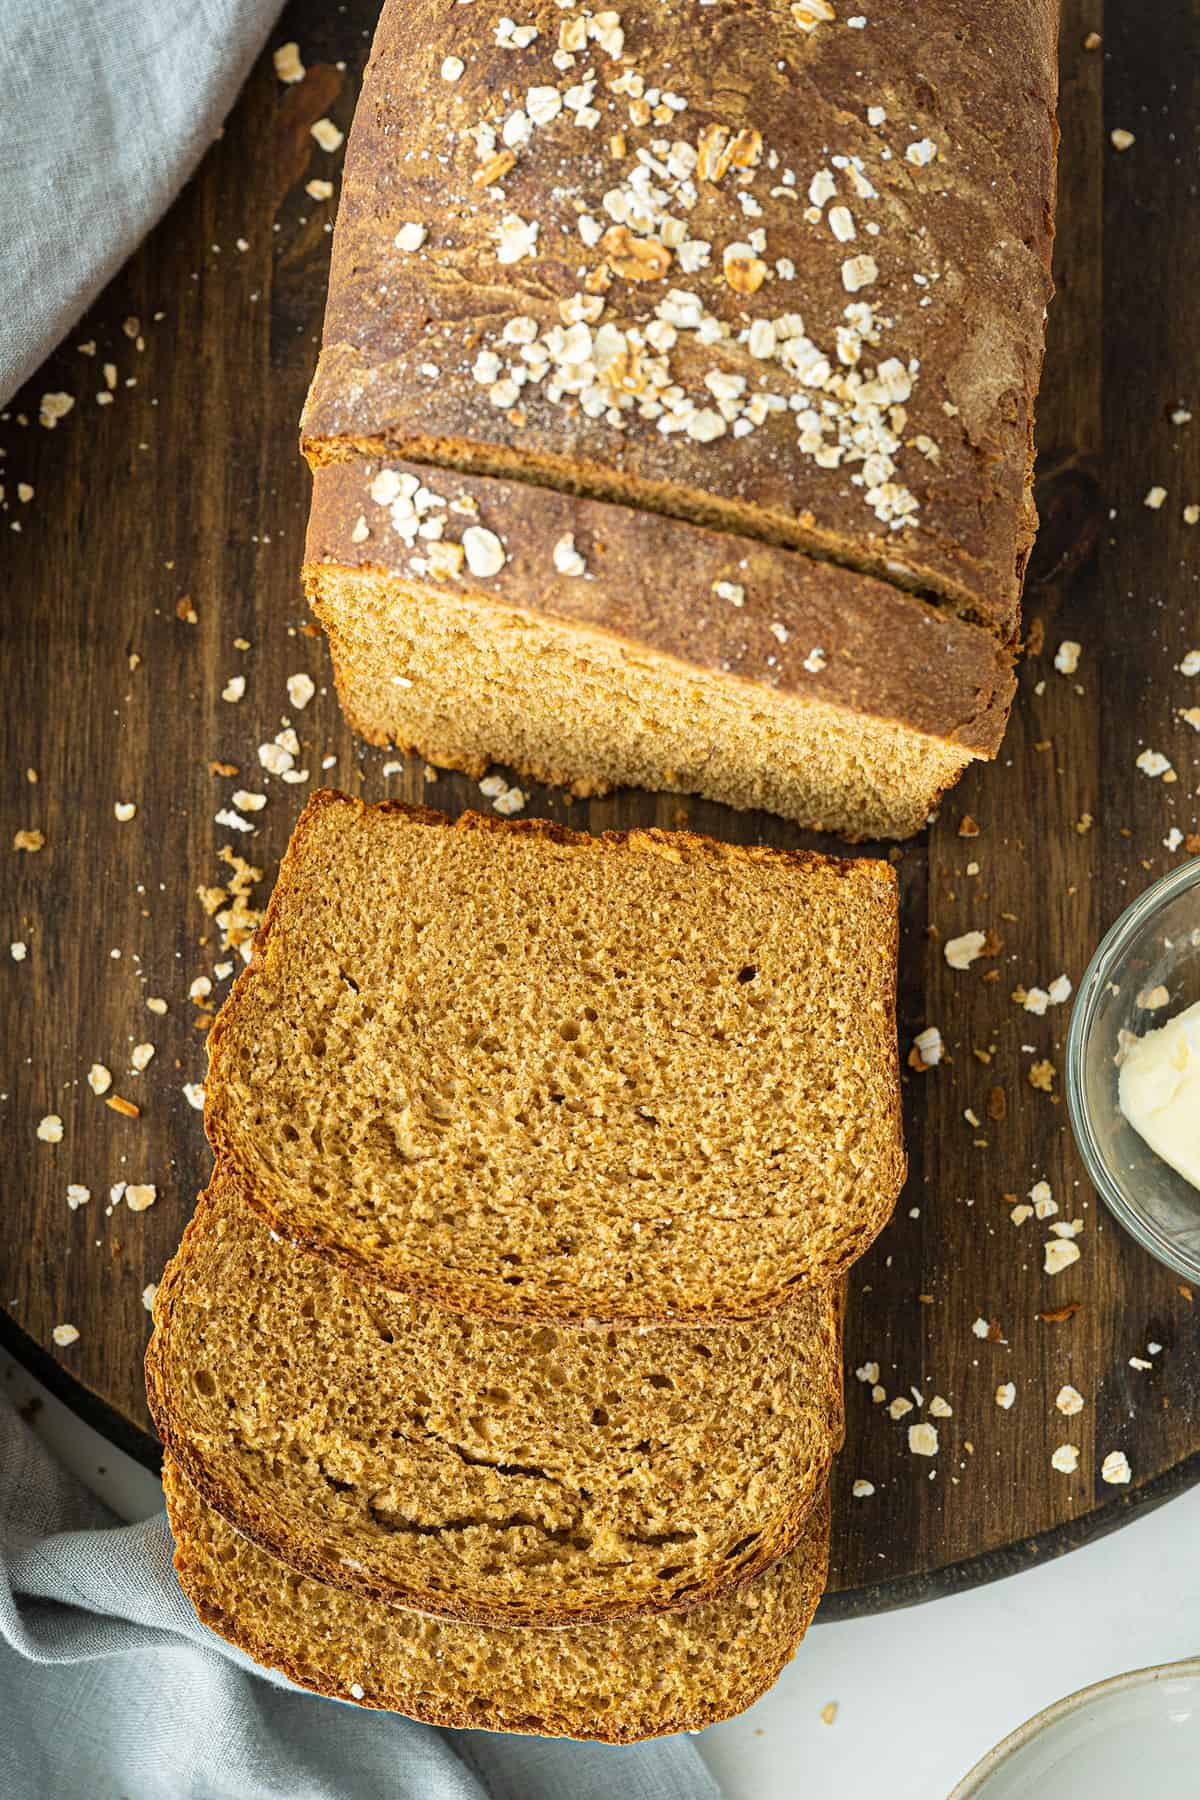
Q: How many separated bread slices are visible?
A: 3